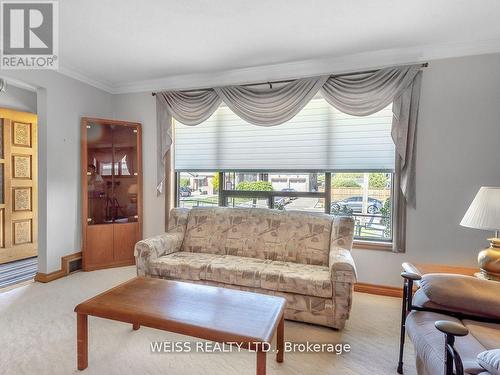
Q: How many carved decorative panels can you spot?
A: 4